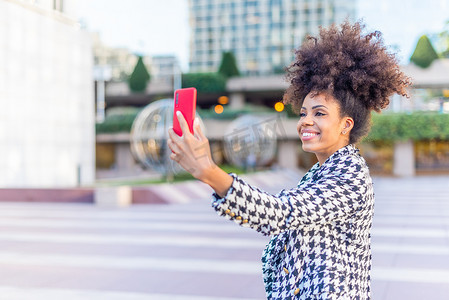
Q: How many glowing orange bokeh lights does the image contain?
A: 3